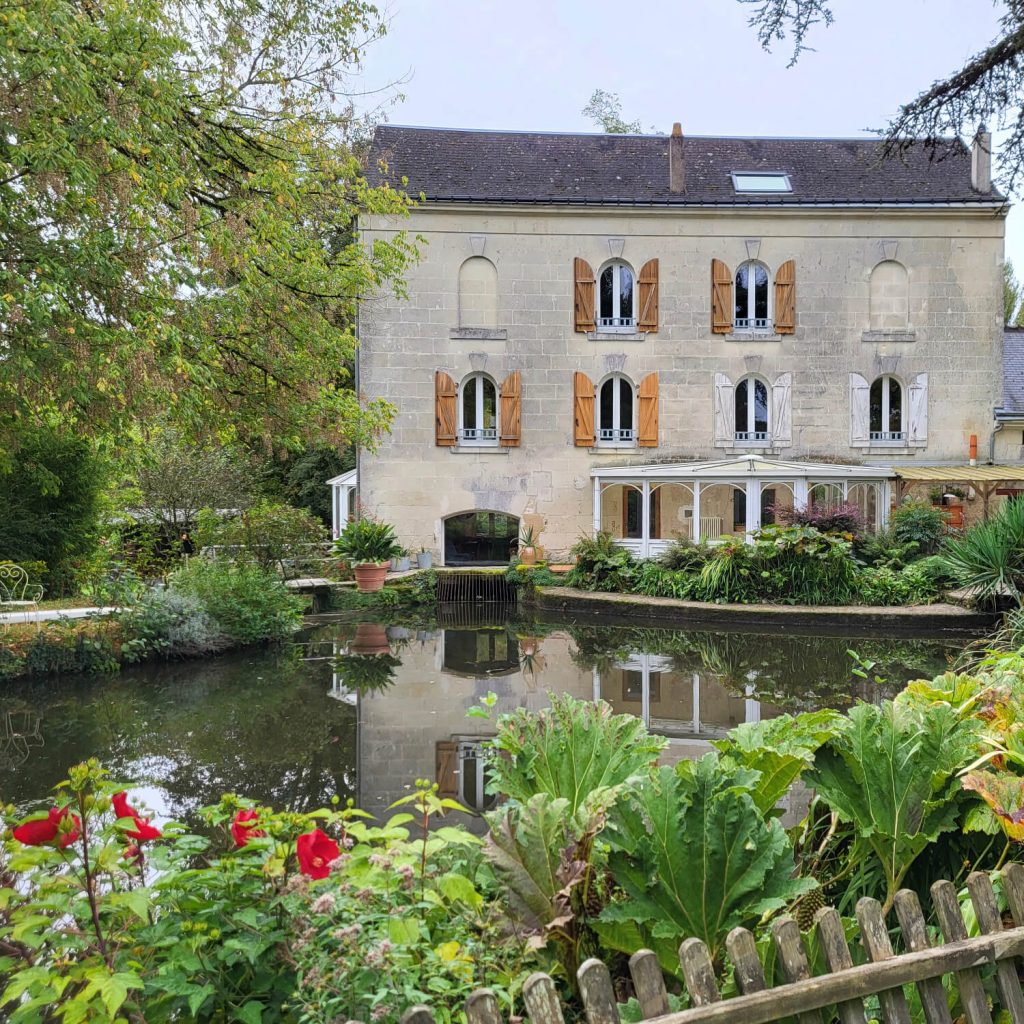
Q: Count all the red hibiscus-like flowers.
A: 4